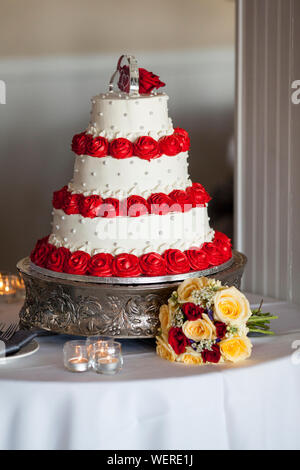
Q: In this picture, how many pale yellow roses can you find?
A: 7